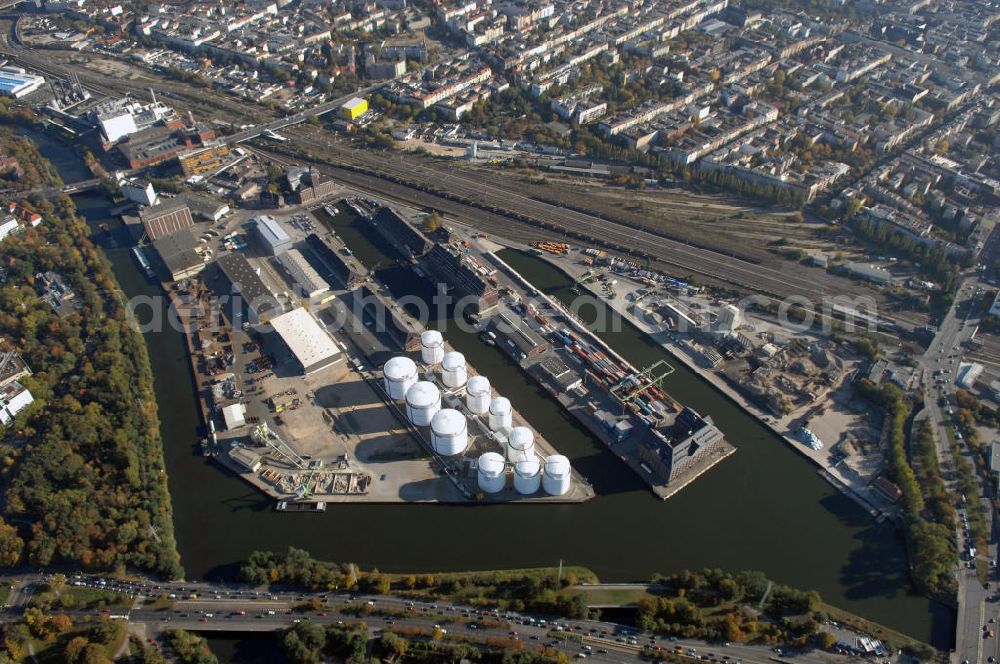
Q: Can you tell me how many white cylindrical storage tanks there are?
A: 11